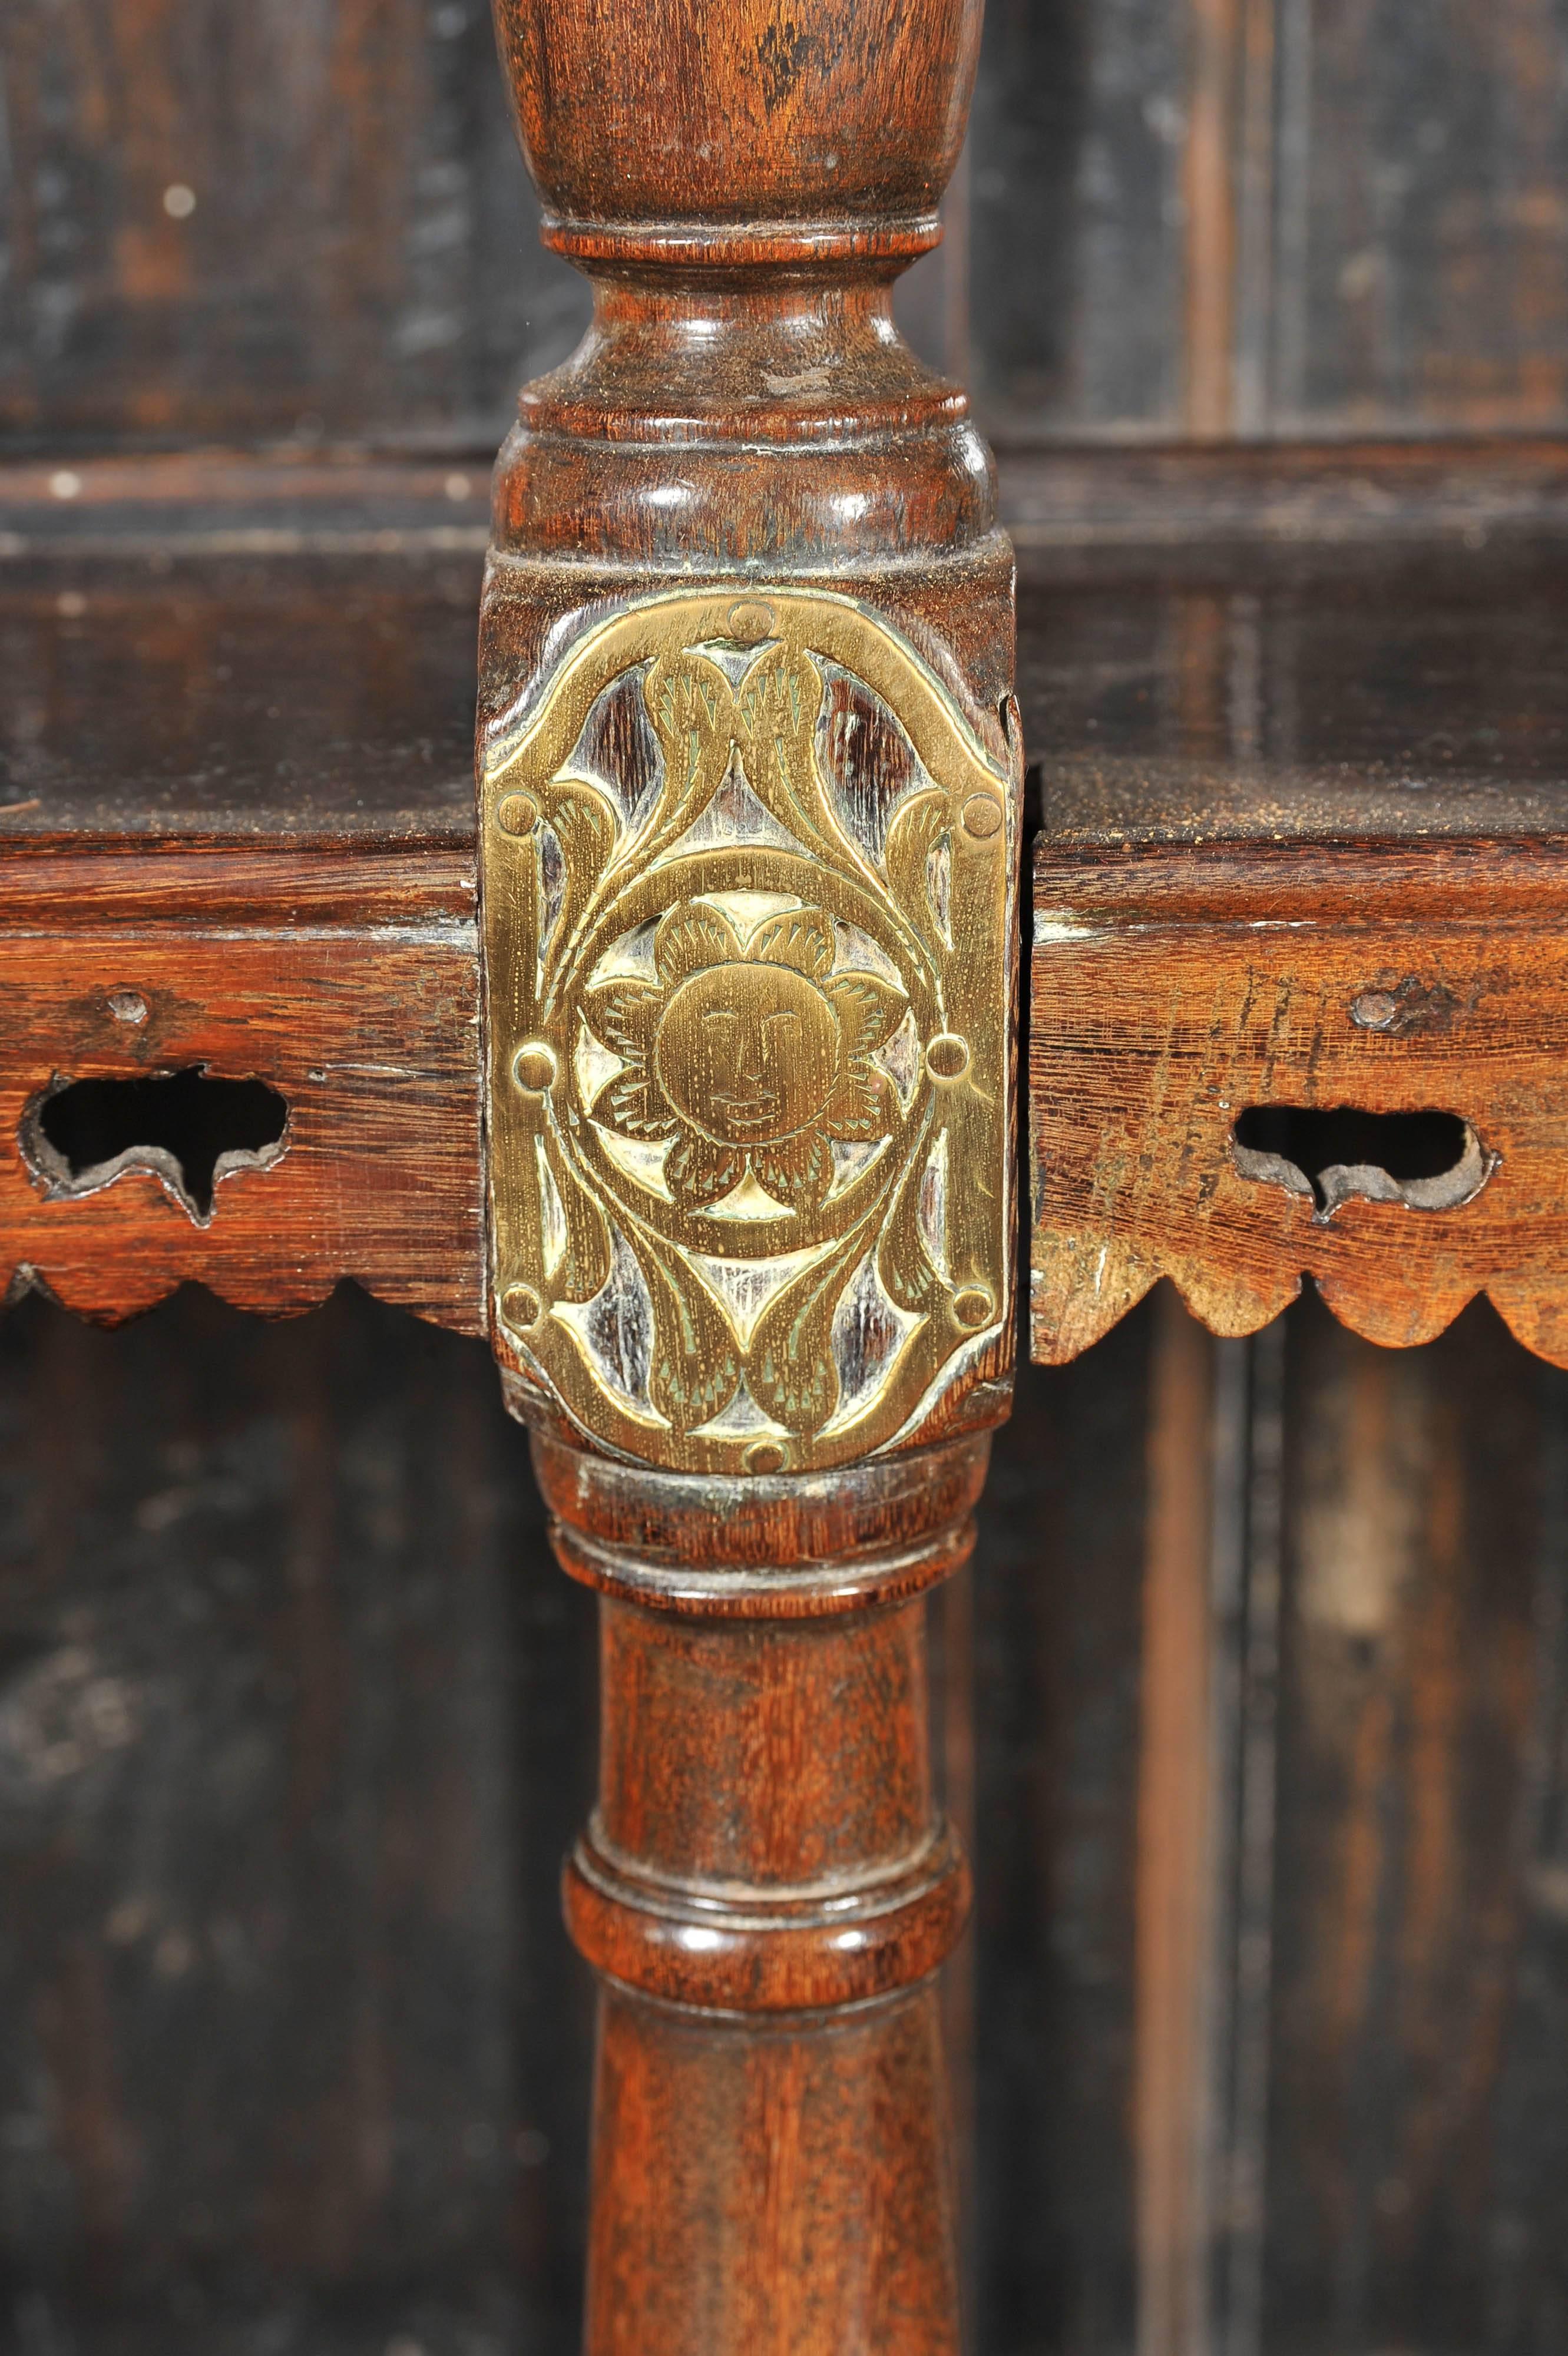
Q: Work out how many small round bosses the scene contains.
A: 8